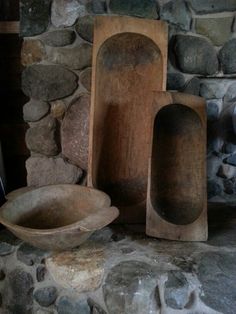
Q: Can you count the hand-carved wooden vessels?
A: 3